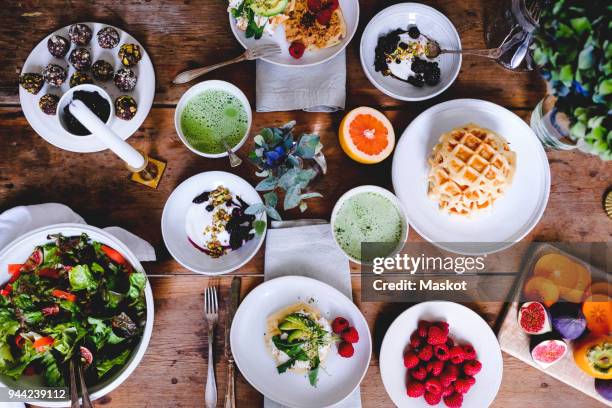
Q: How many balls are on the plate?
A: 12